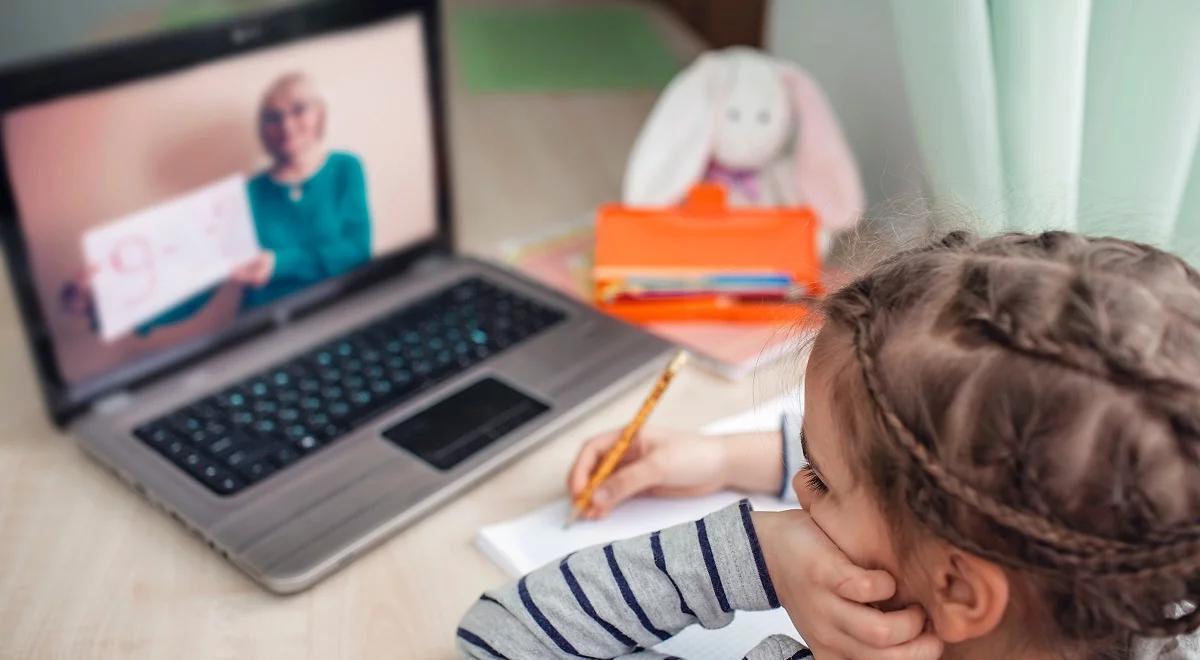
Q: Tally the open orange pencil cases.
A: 1